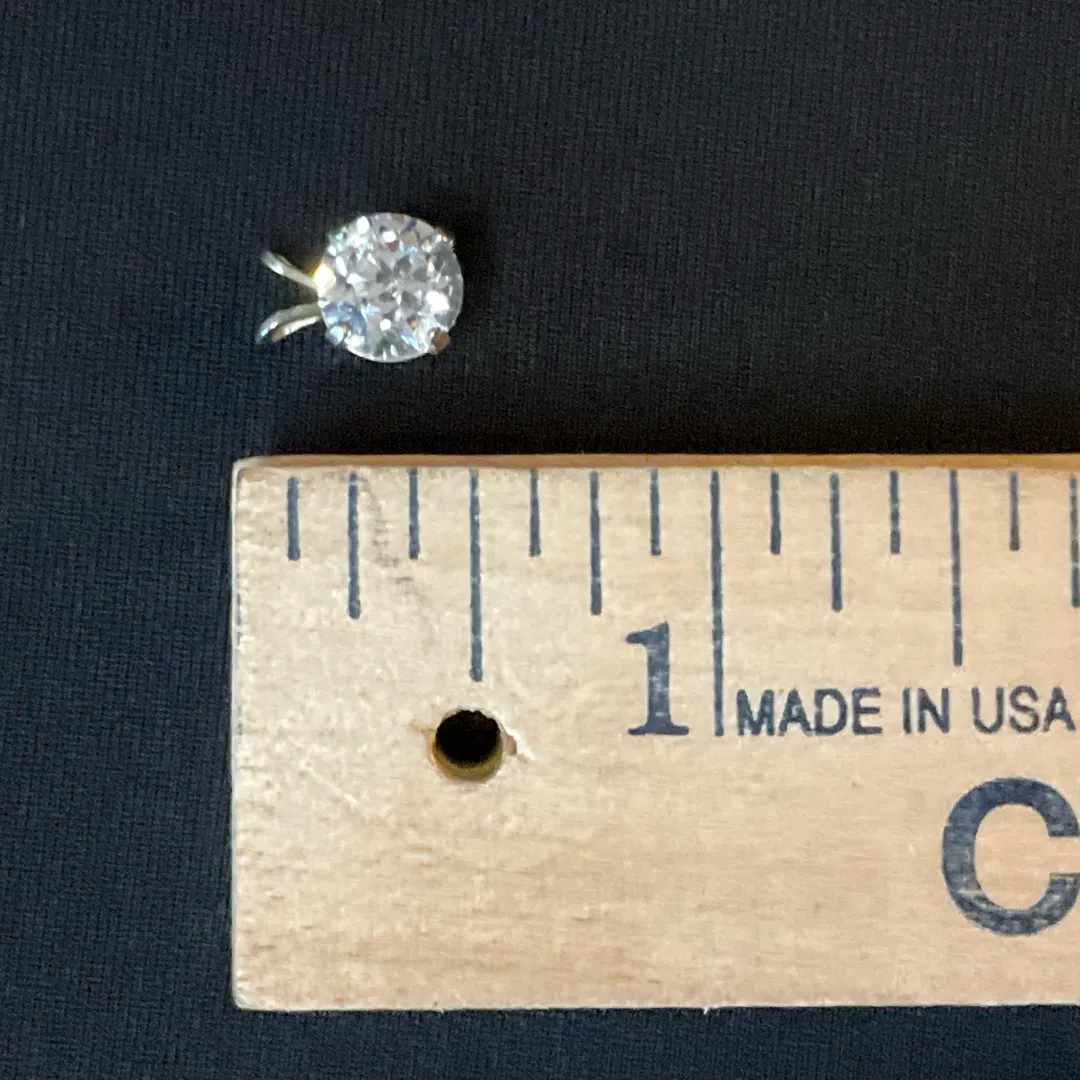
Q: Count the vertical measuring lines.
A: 14